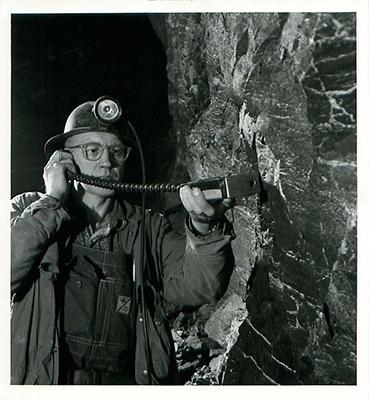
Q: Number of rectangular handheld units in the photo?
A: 1